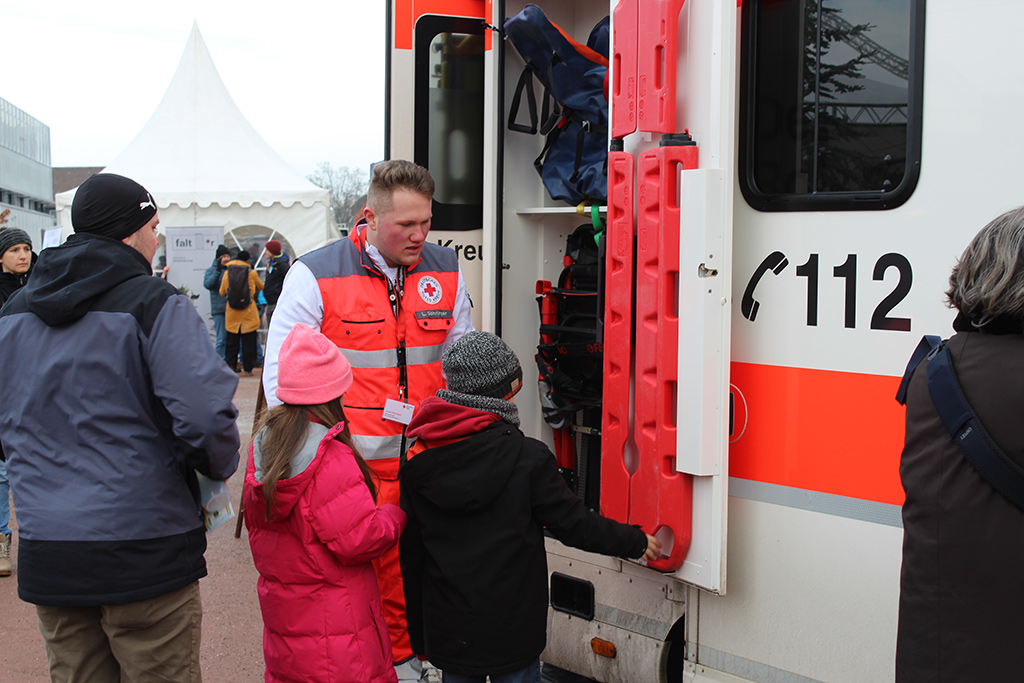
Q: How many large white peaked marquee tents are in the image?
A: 1